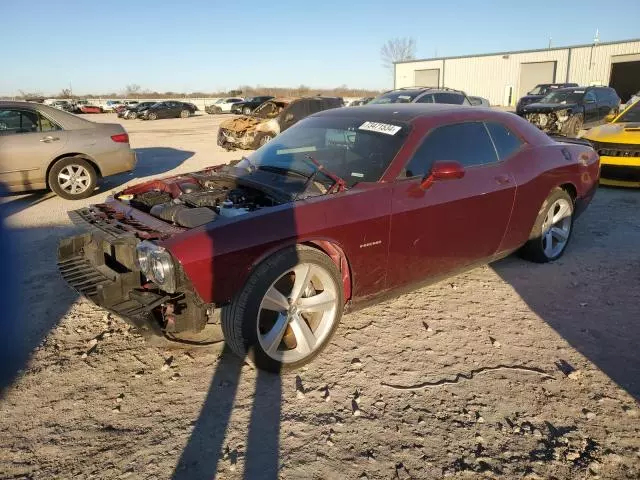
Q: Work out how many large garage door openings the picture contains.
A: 3